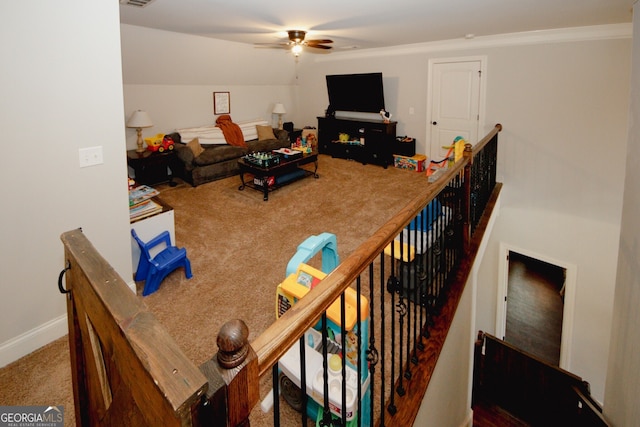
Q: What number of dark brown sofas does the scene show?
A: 1